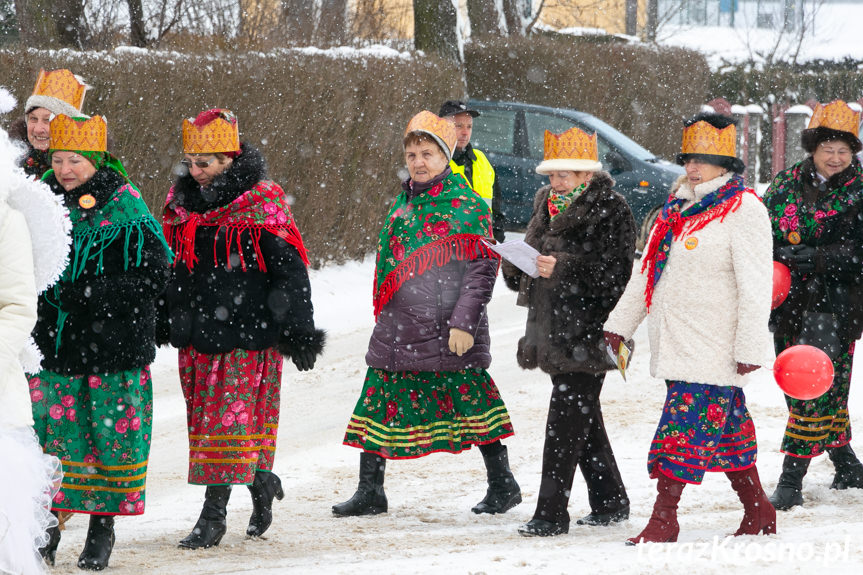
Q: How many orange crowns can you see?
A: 7